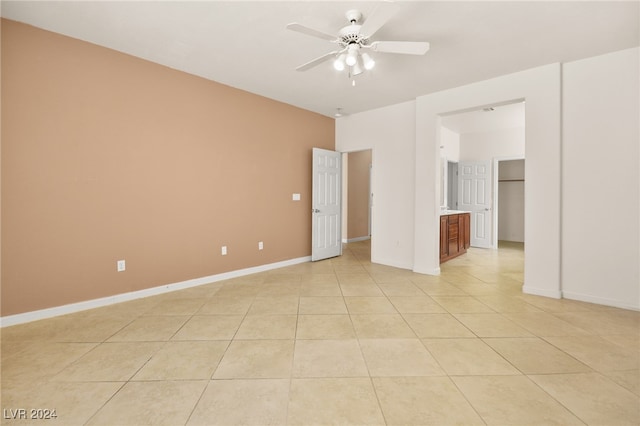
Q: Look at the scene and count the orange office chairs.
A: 0